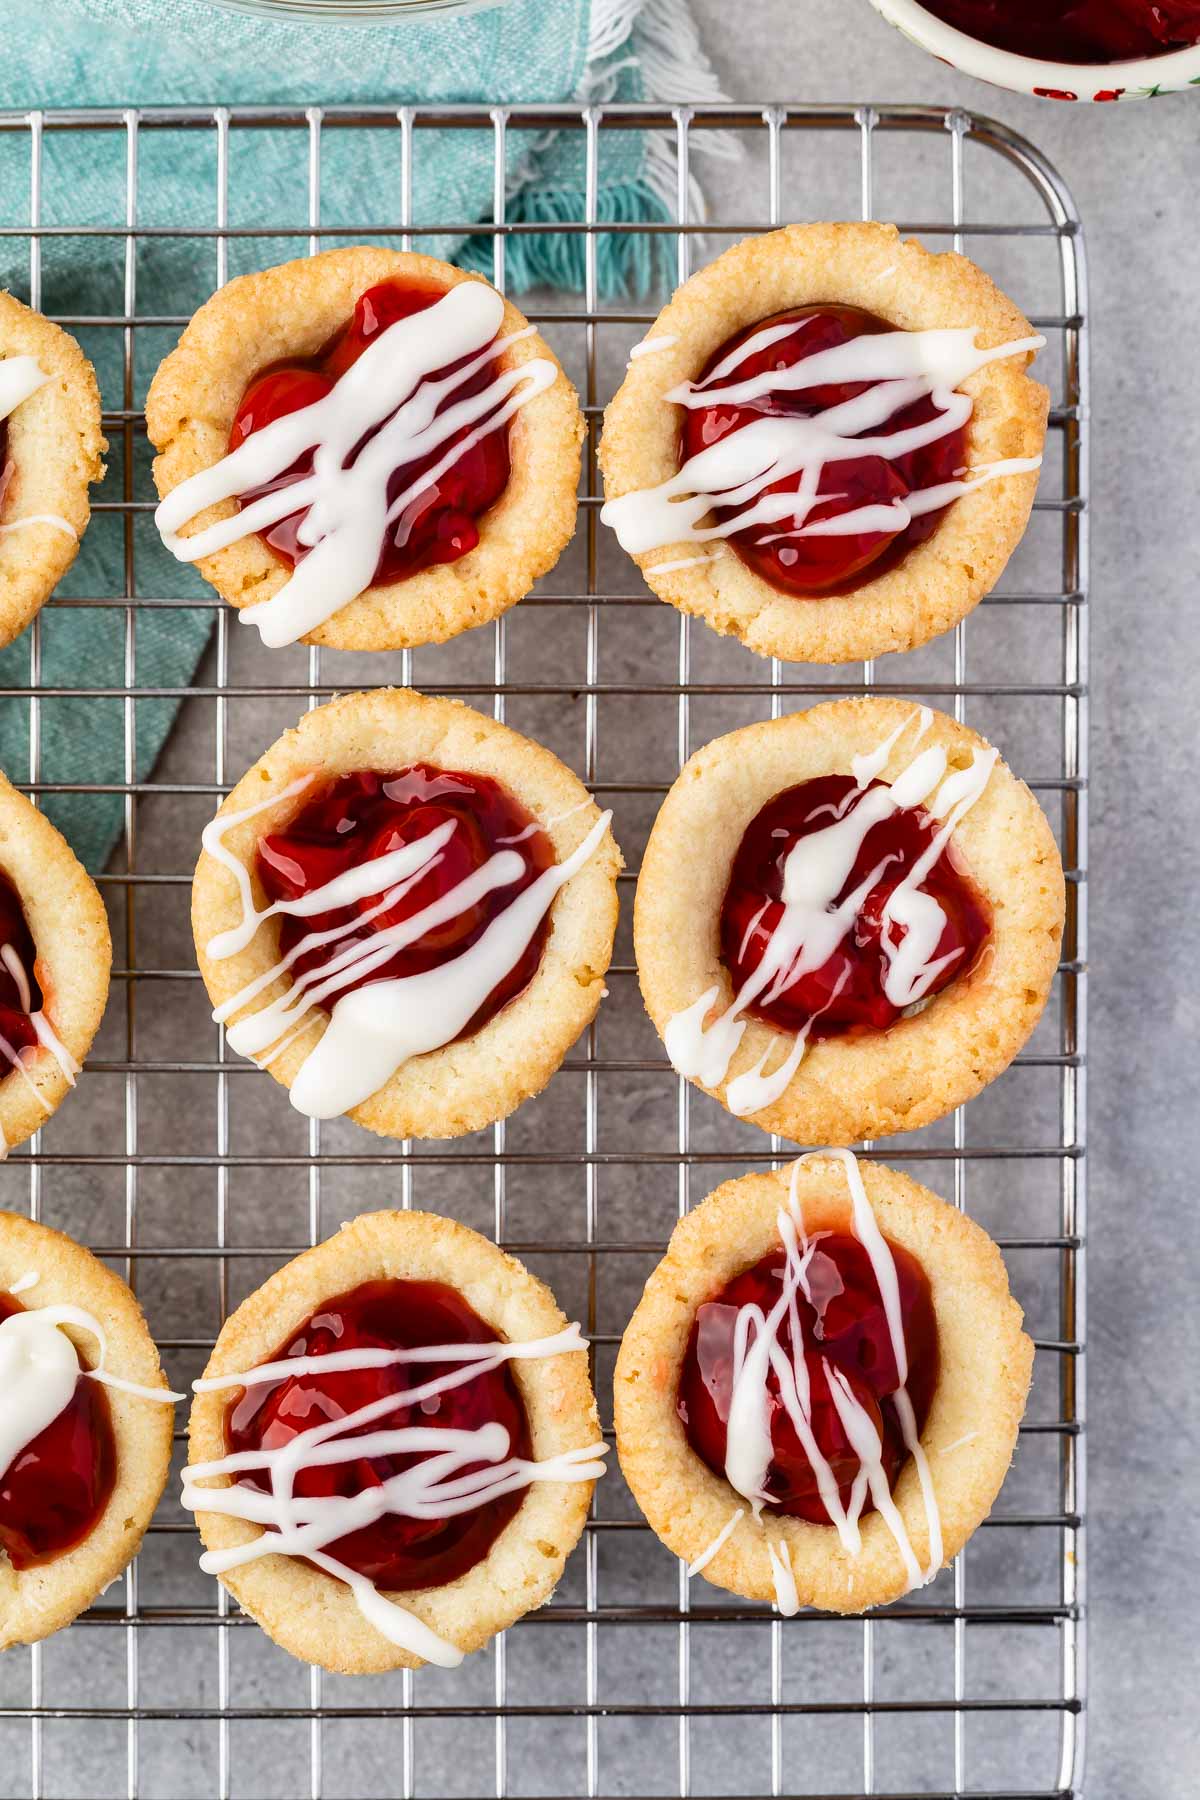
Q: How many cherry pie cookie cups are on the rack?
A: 9